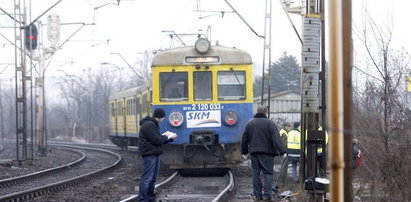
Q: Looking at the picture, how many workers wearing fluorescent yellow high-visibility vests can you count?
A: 3